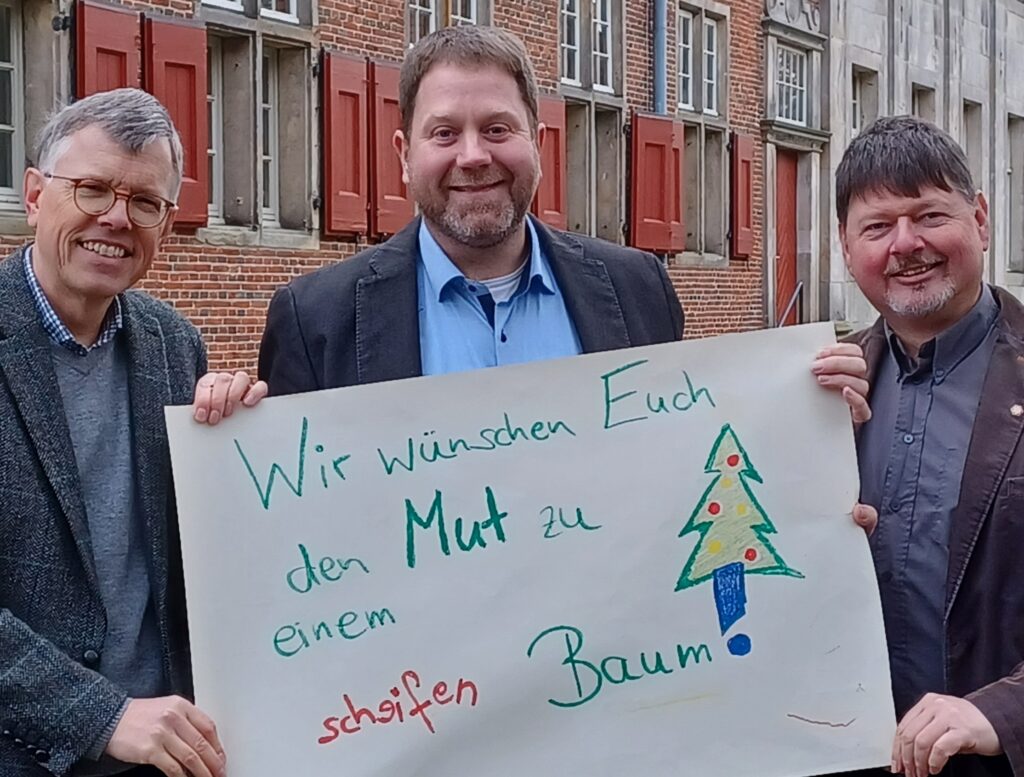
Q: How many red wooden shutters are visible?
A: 8